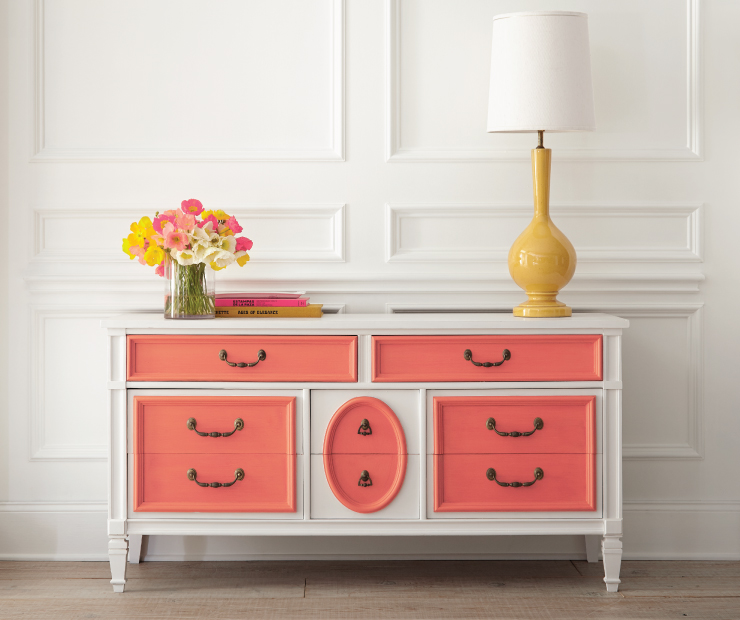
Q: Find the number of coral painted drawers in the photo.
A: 8